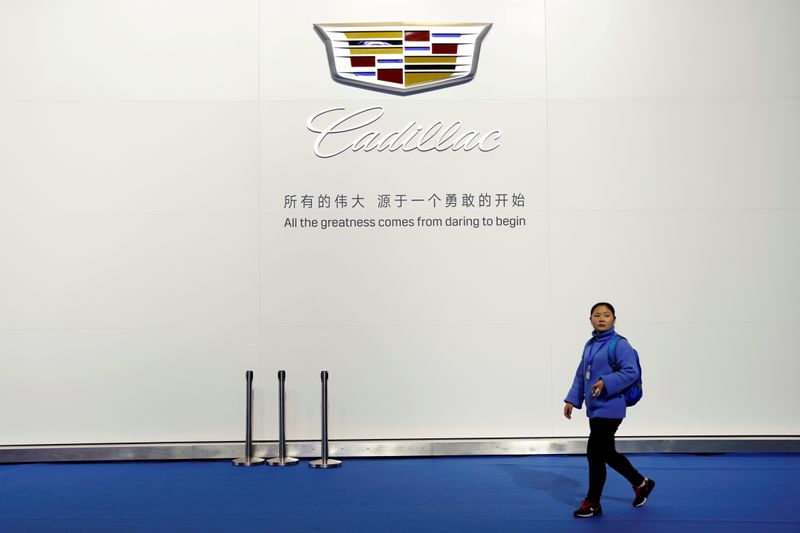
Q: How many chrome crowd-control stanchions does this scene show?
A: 3